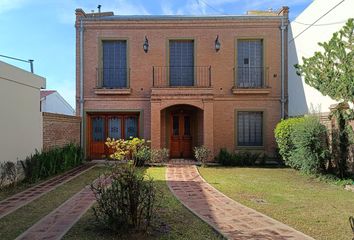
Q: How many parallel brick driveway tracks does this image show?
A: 2